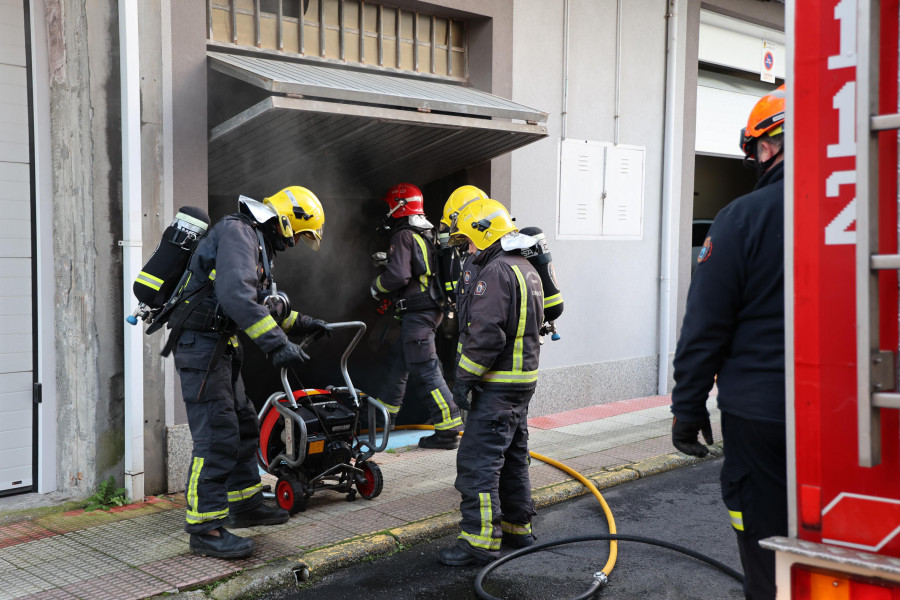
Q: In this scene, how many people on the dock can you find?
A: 0